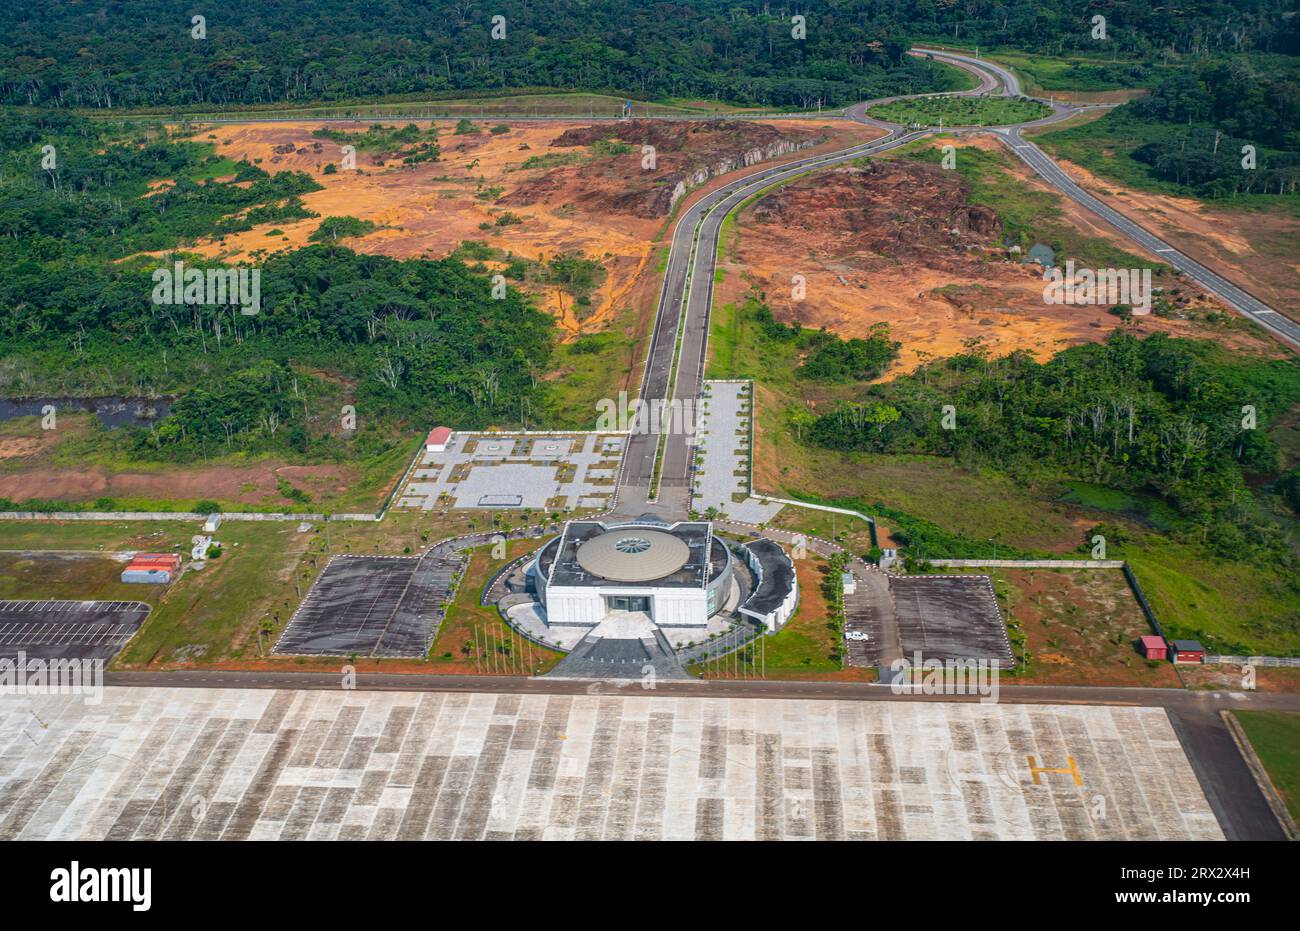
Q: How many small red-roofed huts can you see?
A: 2